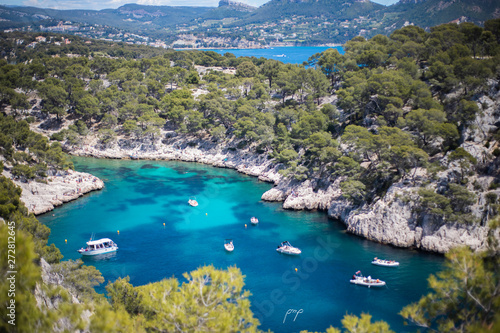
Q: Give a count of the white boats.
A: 7